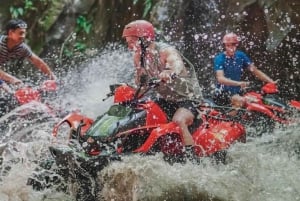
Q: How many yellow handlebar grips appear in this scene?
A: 0